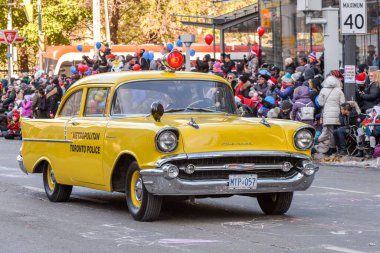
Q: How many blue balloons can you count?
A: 8